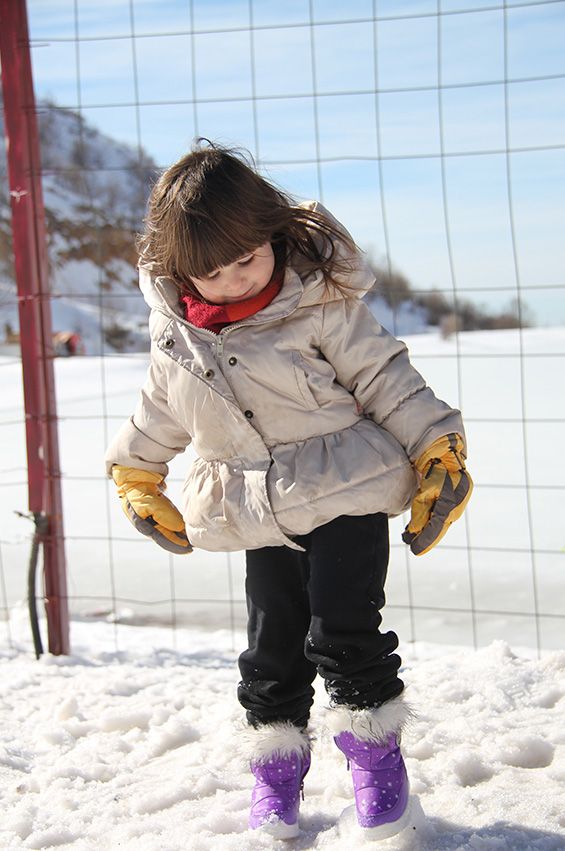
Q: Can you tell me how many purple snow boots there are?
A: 2